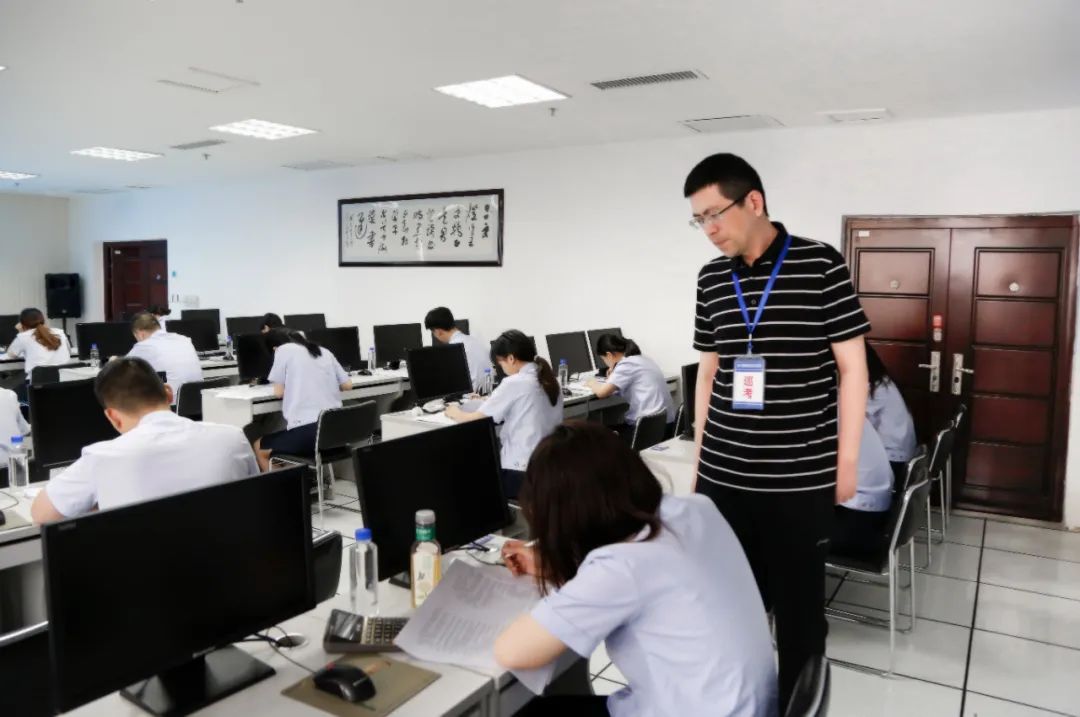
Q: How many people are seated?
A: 13